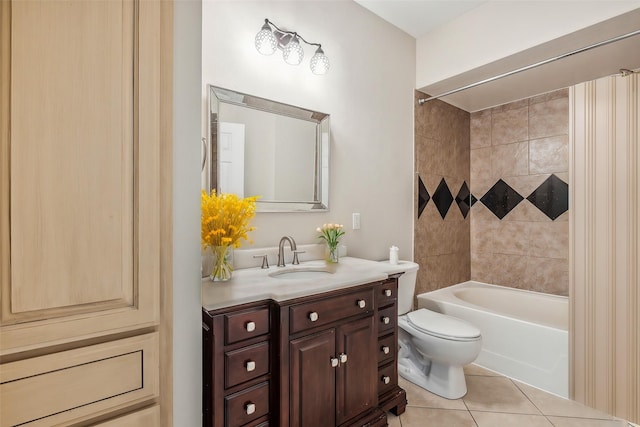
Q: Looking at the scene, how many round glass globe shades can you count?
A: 3